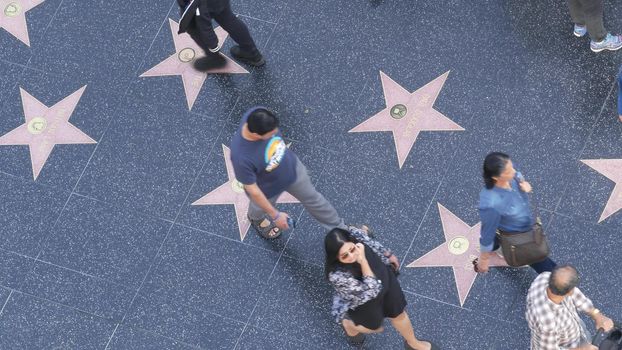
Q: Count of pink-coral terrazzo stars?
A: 7